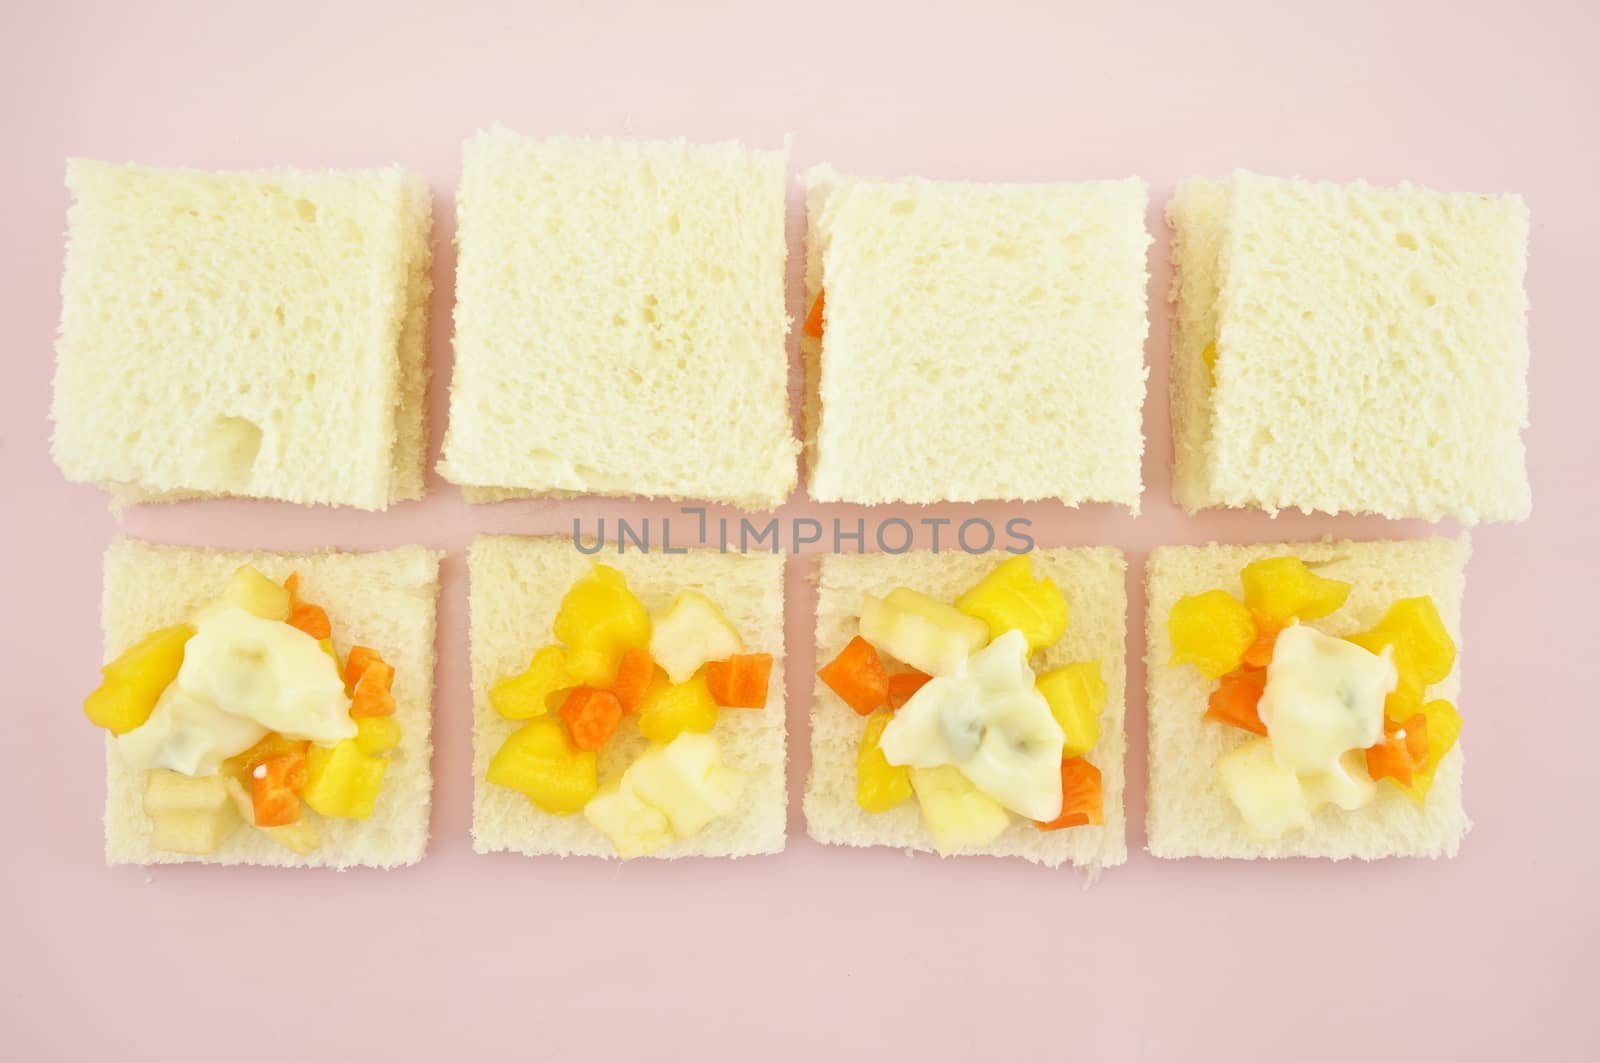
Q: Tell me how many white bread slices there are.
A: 12